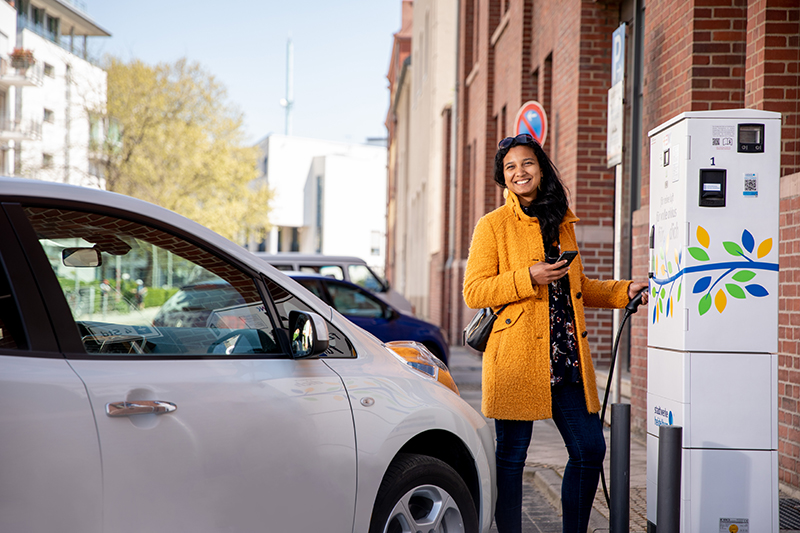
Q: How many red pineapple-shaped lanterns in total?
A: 0